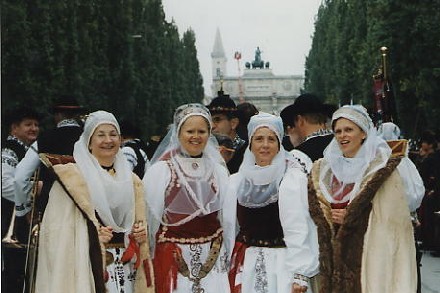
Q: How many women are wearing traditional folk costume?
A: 4